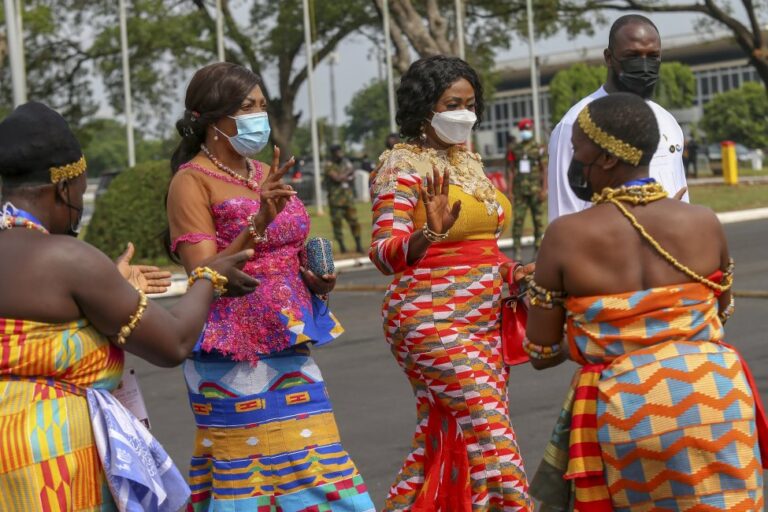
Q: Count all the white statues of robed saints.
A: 0